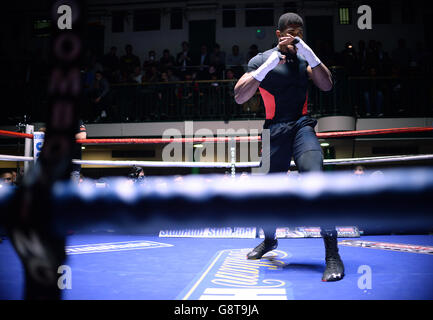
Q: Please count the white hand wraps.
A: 2